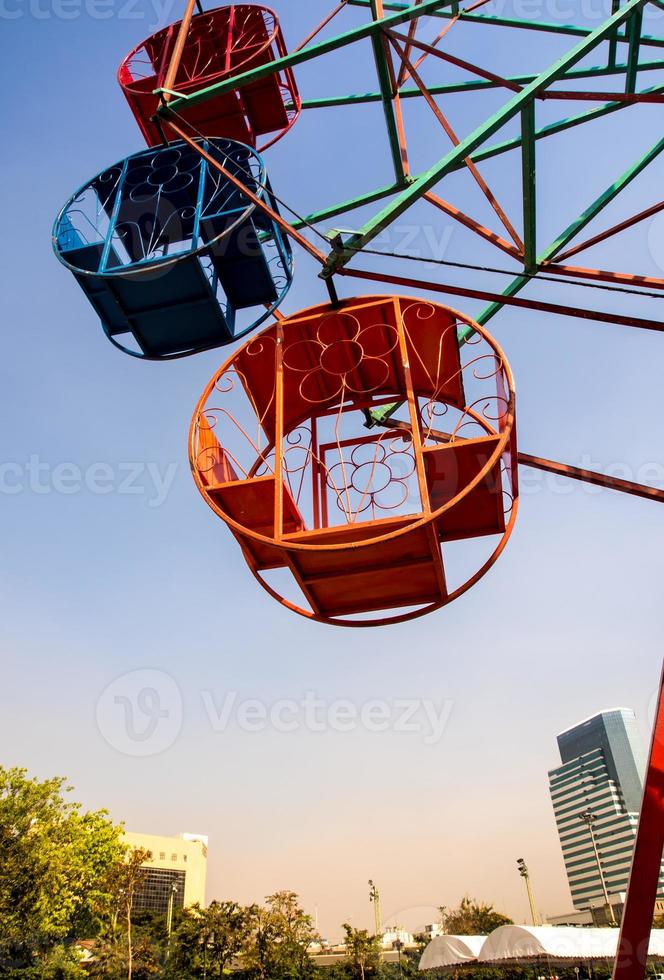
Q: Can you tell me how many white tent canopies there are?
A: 2